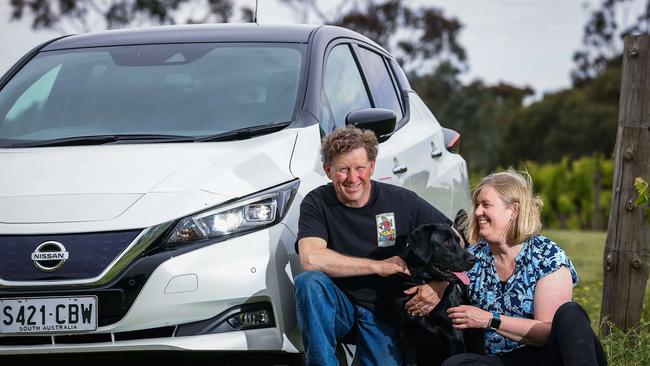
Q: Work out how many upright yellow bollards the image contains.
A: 0